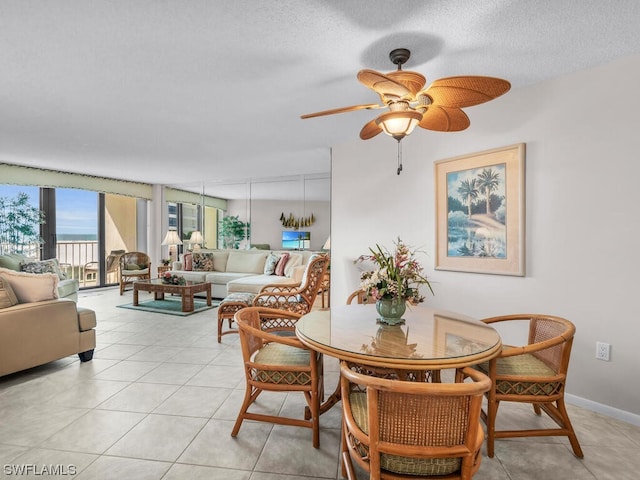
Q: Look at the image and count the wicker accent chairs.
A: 2